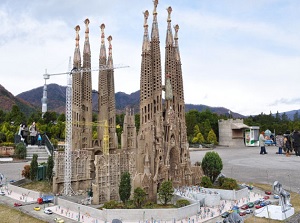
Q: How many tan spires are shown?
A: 8